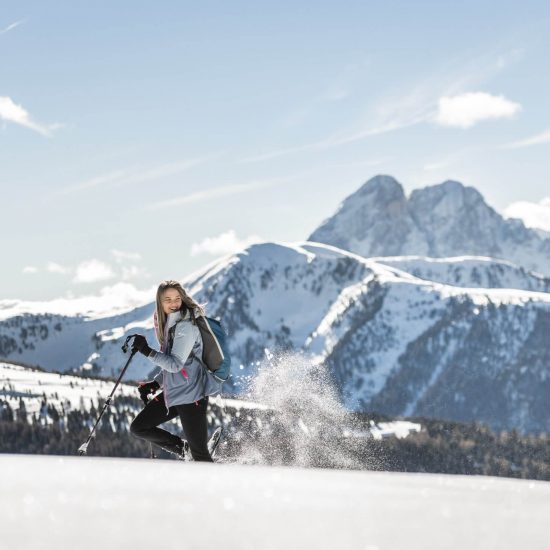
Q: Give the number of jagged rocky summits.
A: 2